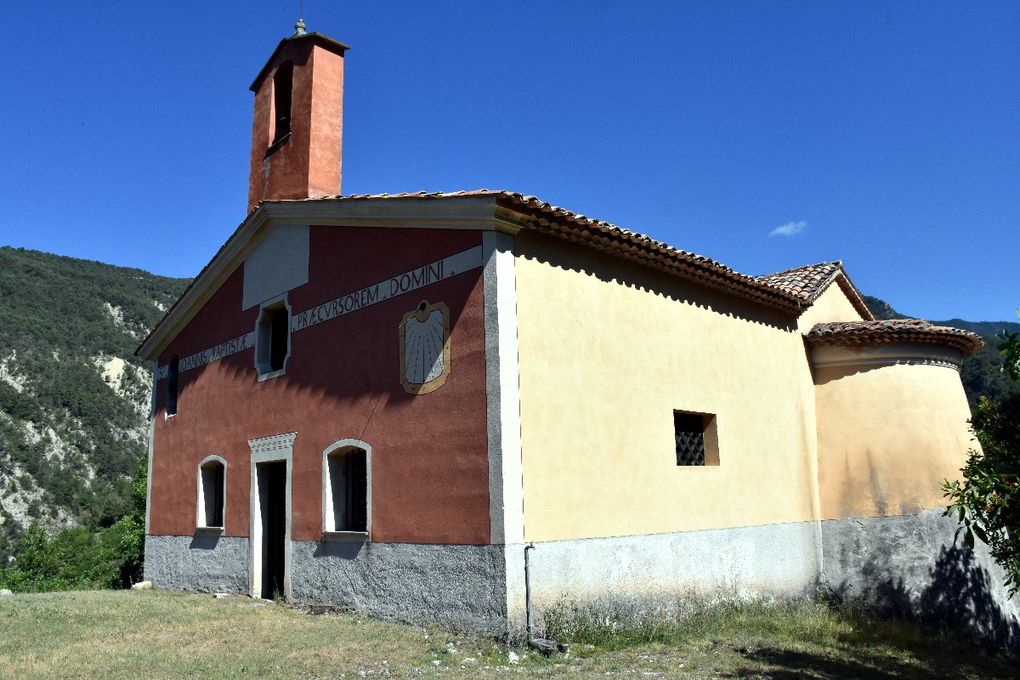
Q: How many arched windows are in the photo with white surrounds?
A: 2